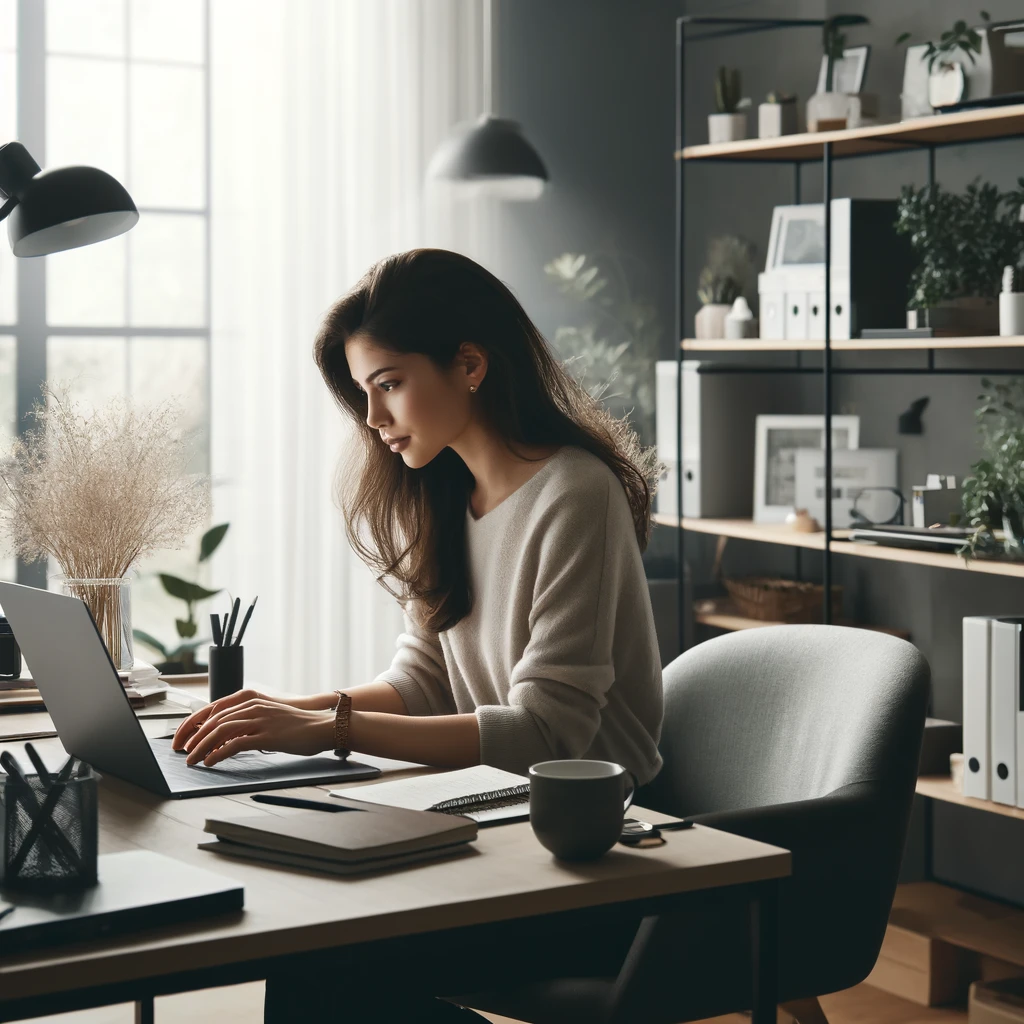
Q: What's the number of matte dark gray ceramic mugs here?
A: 1